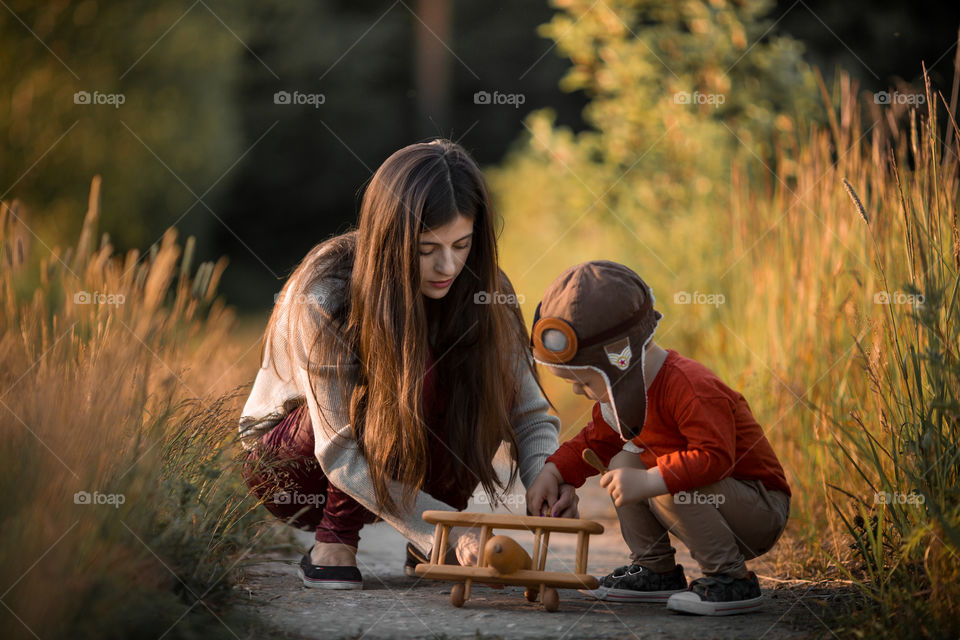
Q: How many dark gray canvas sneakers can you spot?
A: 2